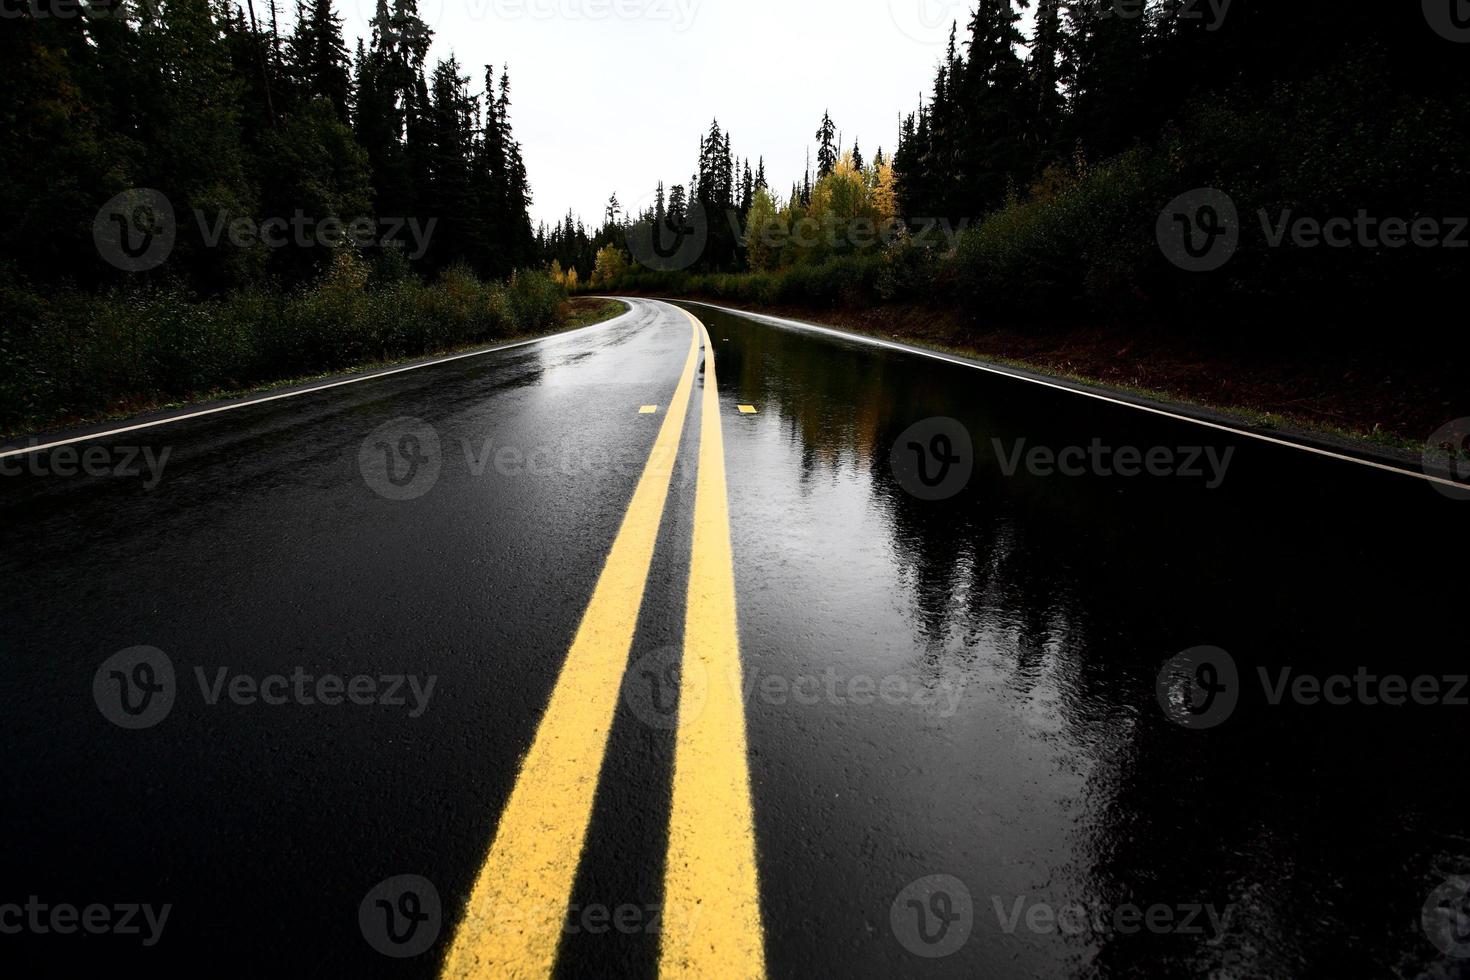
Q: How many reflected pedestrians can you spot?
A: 0